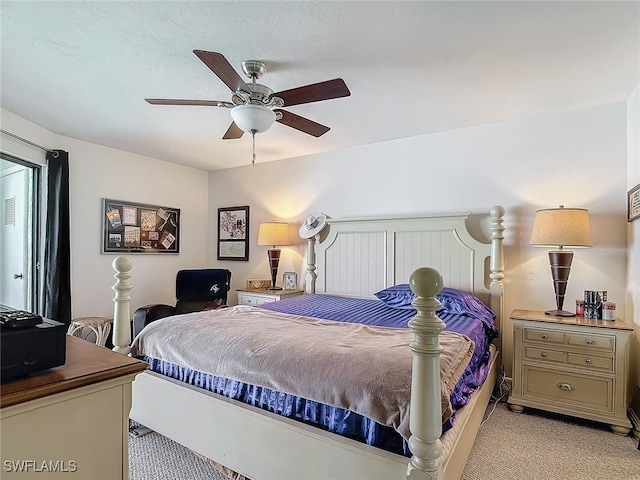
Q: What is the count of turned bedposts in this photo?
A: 4